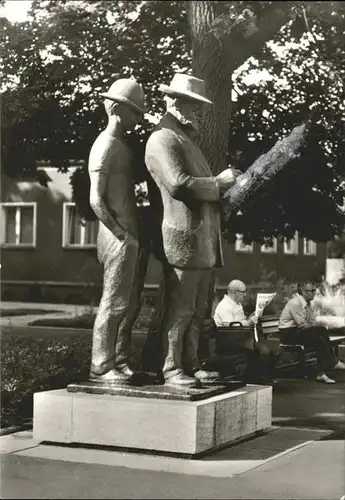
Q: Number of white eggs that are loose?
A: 0